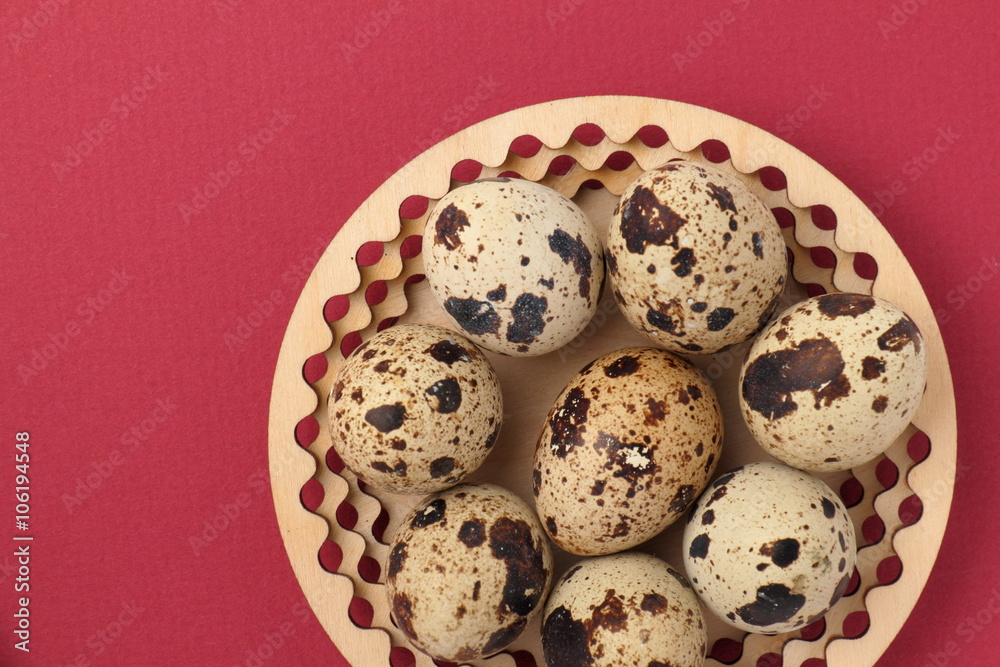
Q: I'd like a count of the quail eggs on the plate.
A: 8